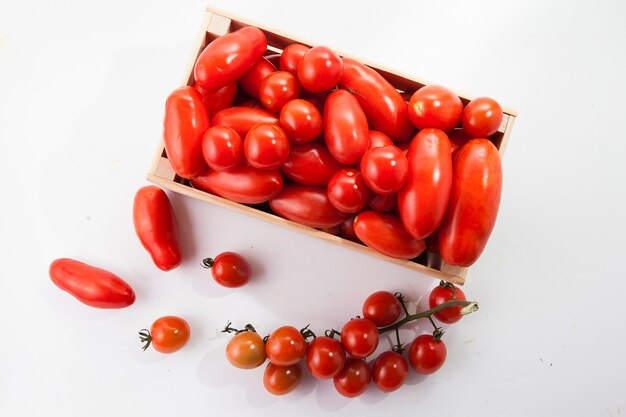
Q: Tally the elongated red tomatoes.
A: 13